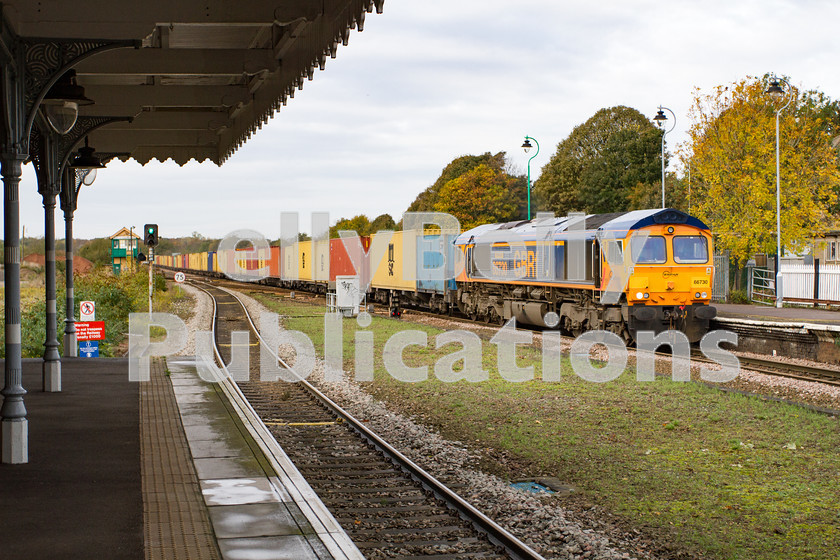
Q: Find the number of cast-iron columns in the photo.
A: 3